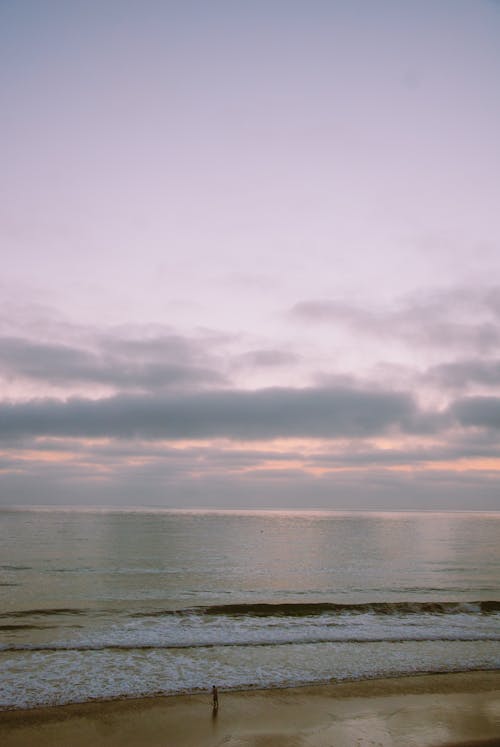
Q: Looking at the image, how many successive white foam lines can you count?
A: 2